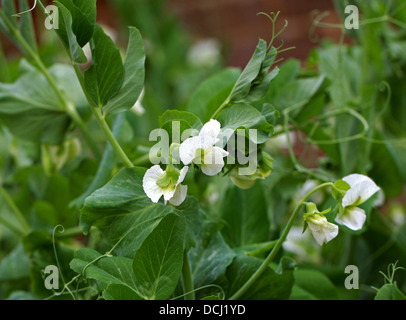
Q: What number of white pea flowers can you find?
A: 4